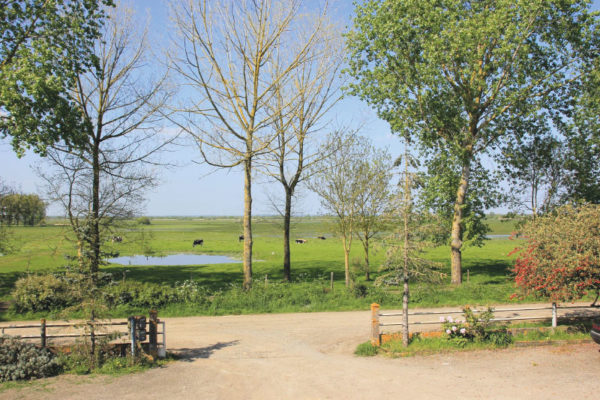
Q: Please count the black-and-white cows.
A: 5